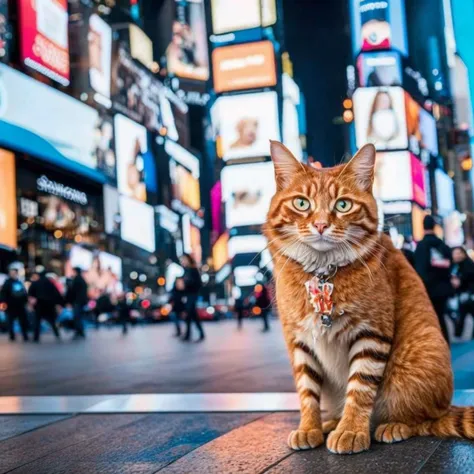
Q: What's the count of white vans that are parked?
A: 0